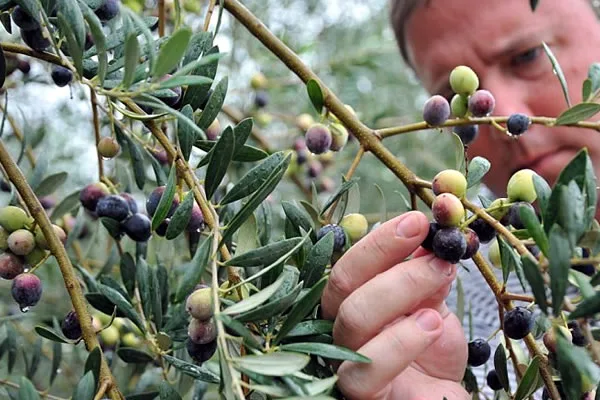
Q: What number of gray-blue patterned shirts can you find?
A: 1